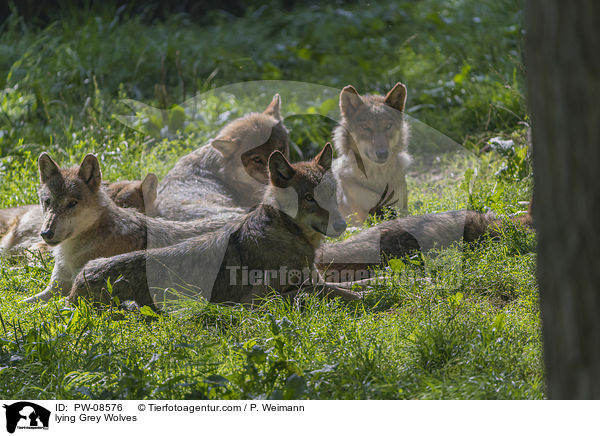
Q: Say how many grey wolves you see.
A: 6